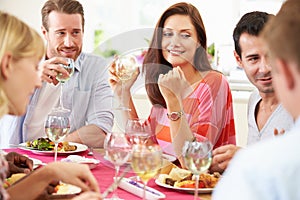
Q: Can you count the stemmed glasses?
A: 7